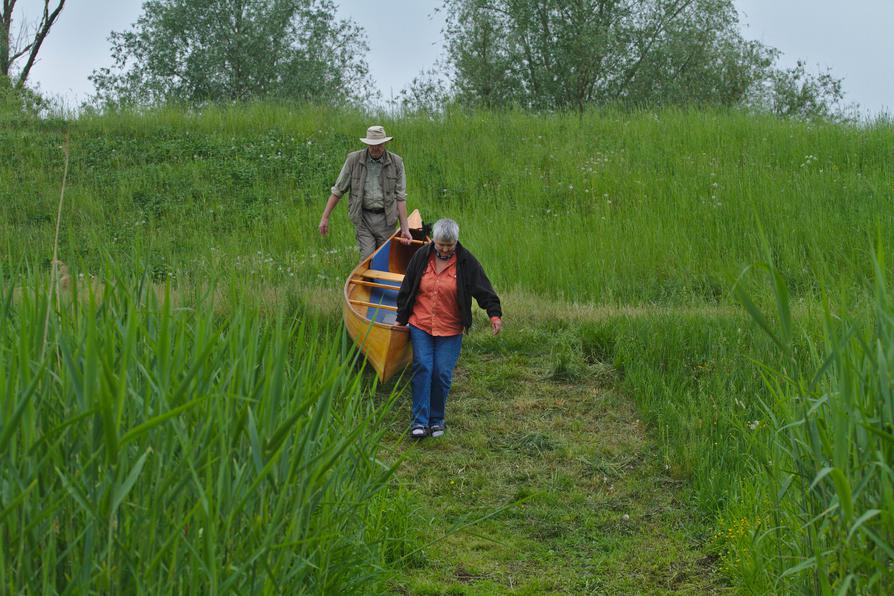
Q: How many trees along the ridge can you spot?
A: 3